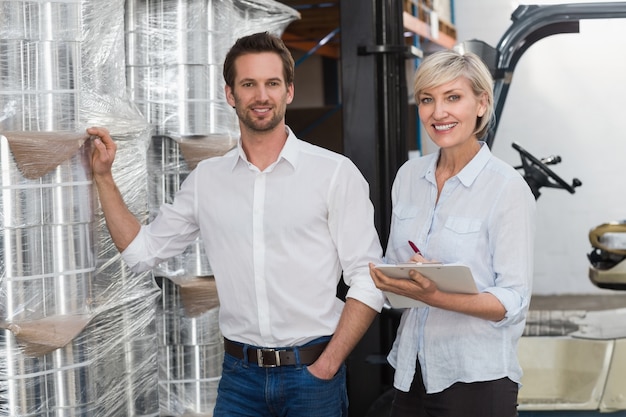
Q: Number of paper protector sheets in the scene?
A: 4